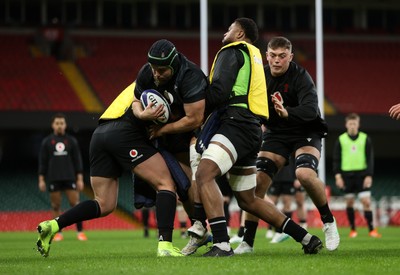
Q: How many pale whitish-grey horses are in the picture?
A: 0